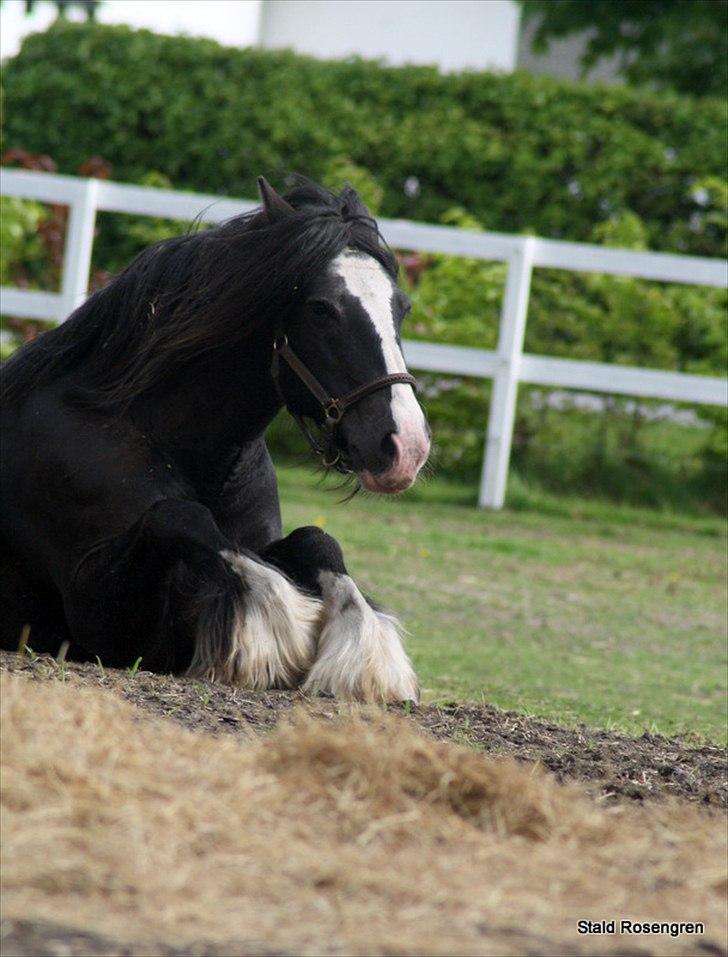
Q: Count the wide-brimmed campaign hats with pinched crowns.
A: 0